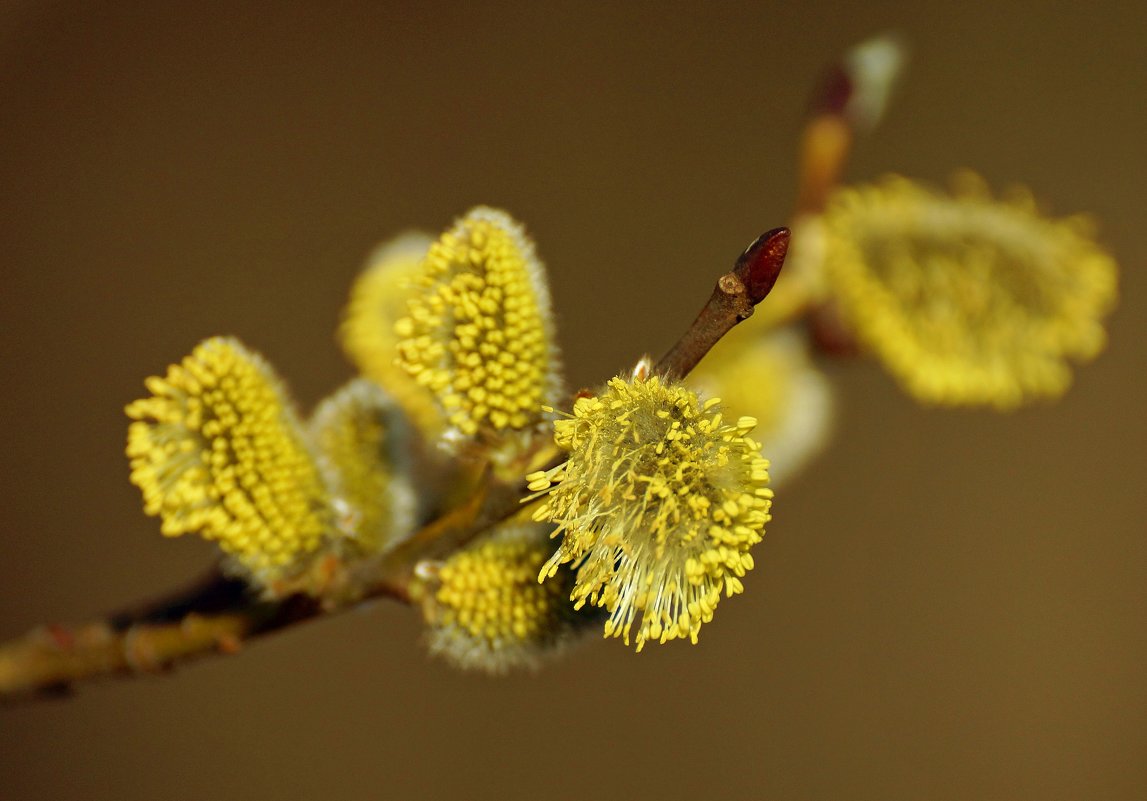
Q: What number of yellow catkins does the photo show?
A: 8